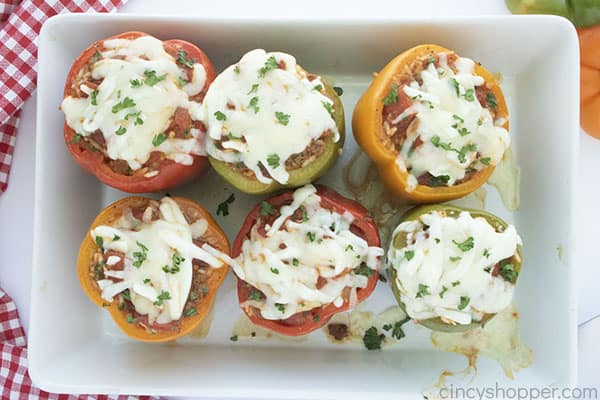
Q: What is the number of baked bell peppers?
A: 6